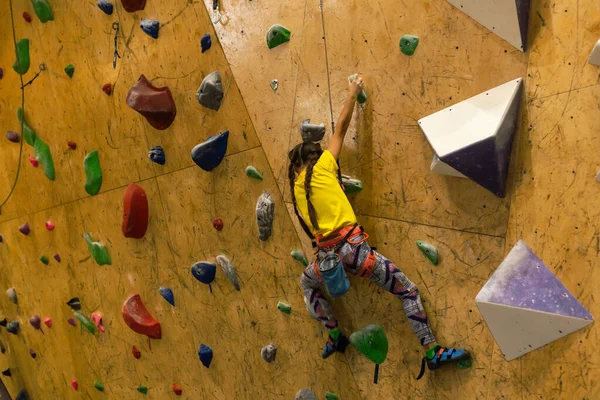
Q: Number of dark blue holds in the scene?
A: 8